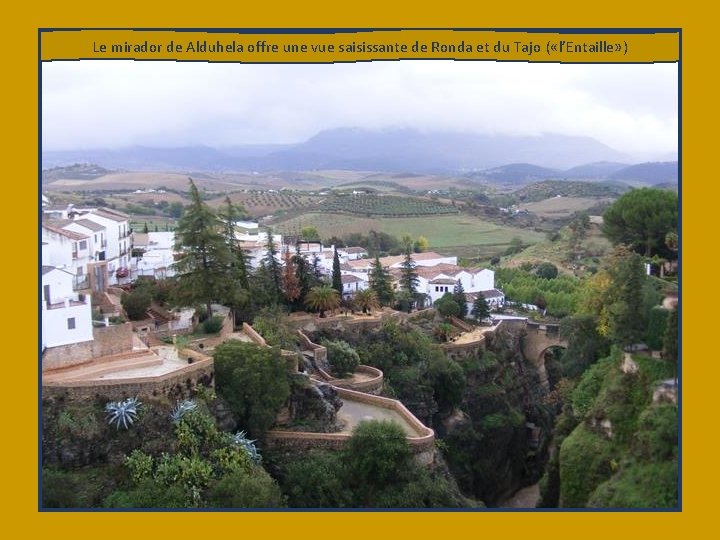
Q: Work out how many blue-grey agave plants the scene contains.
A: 3